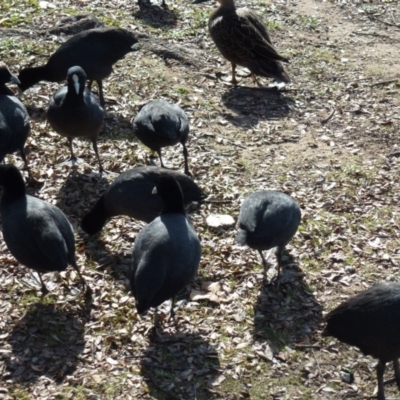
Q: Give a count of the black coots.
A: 9